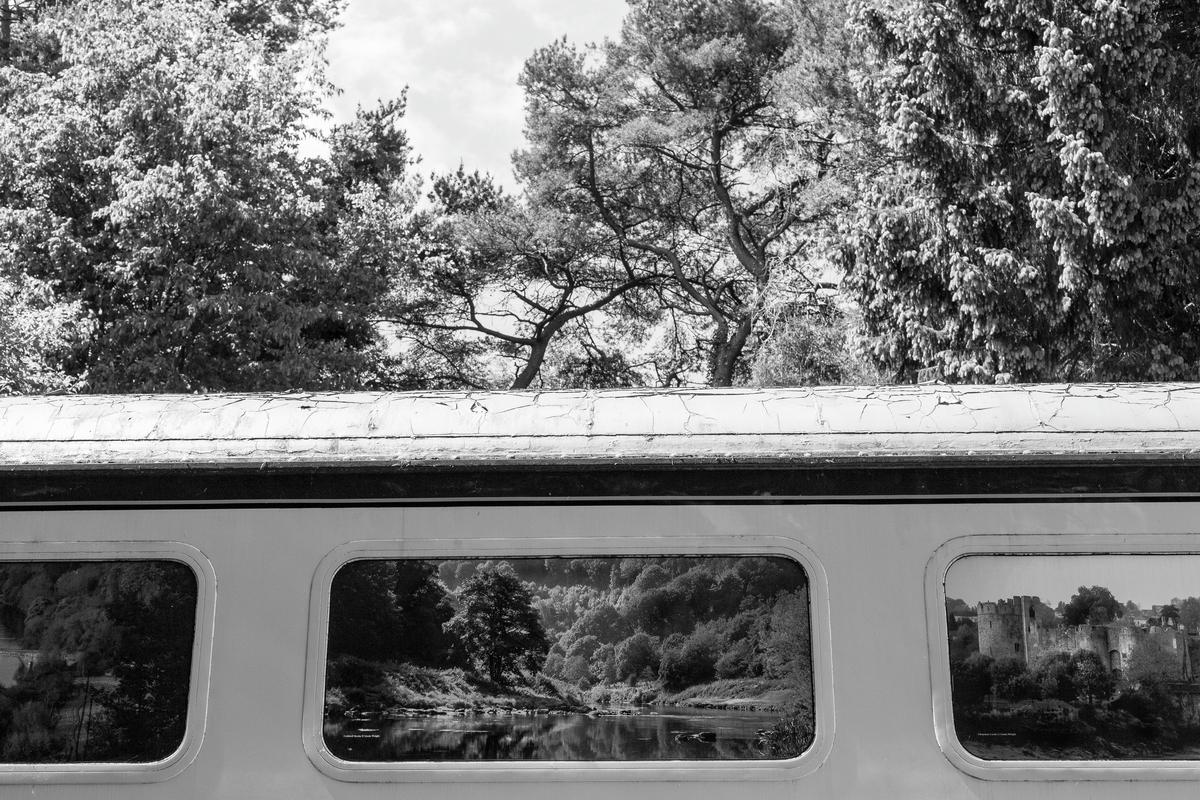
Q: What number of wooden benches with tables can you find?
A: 0